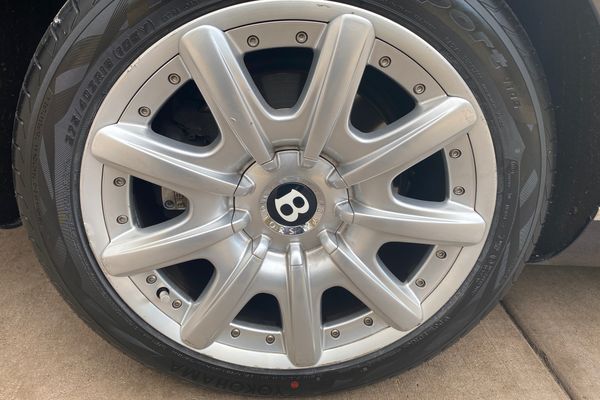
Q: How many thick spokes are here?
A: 9